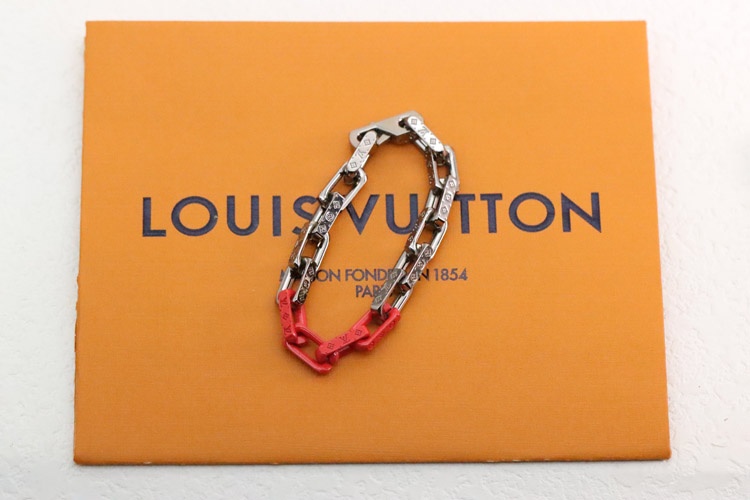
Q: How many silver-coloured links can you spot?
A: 11